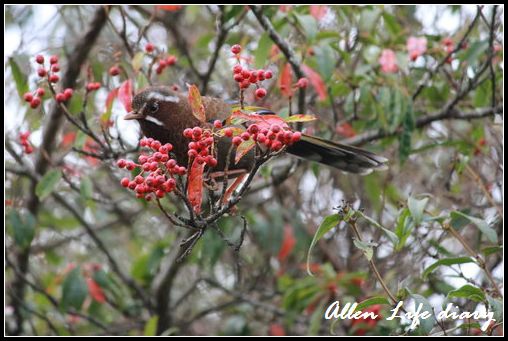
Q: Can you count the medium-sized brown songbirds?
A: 1